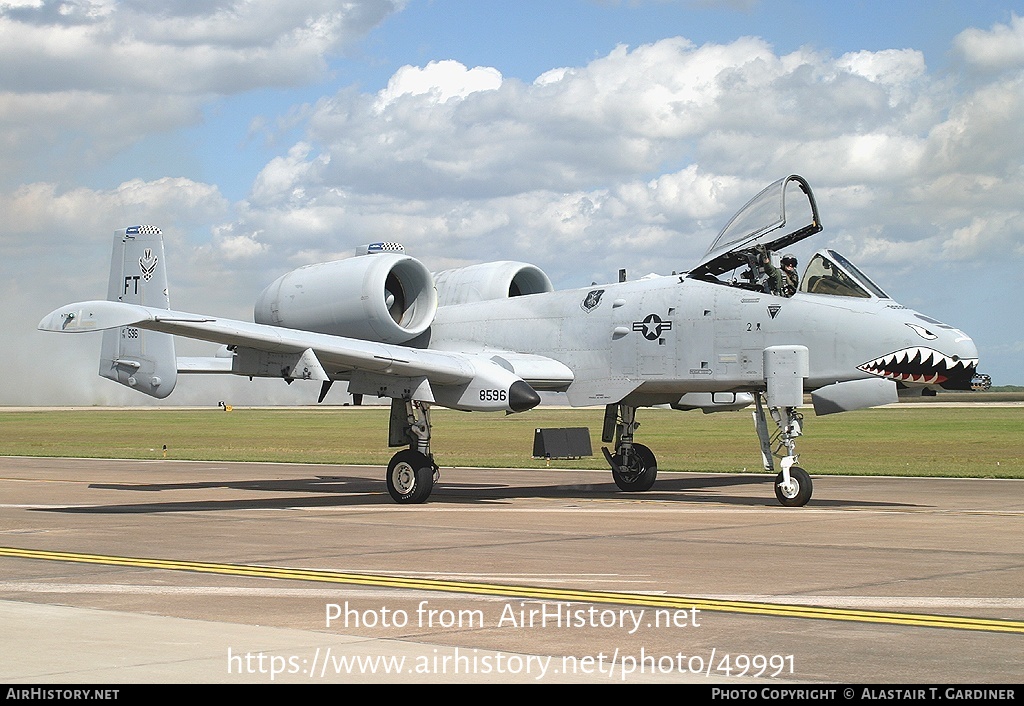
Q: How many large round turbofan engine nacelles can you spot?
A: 2